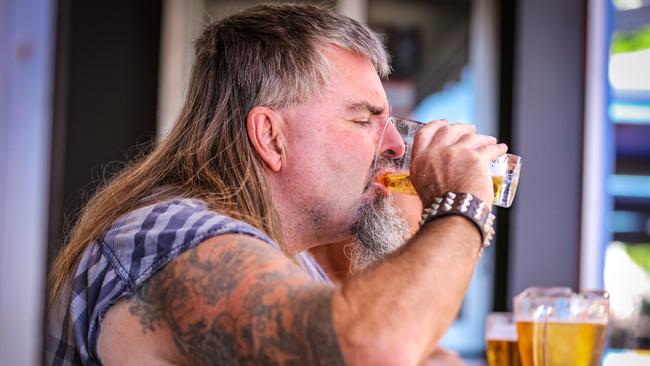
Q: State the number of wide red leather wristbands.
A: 0